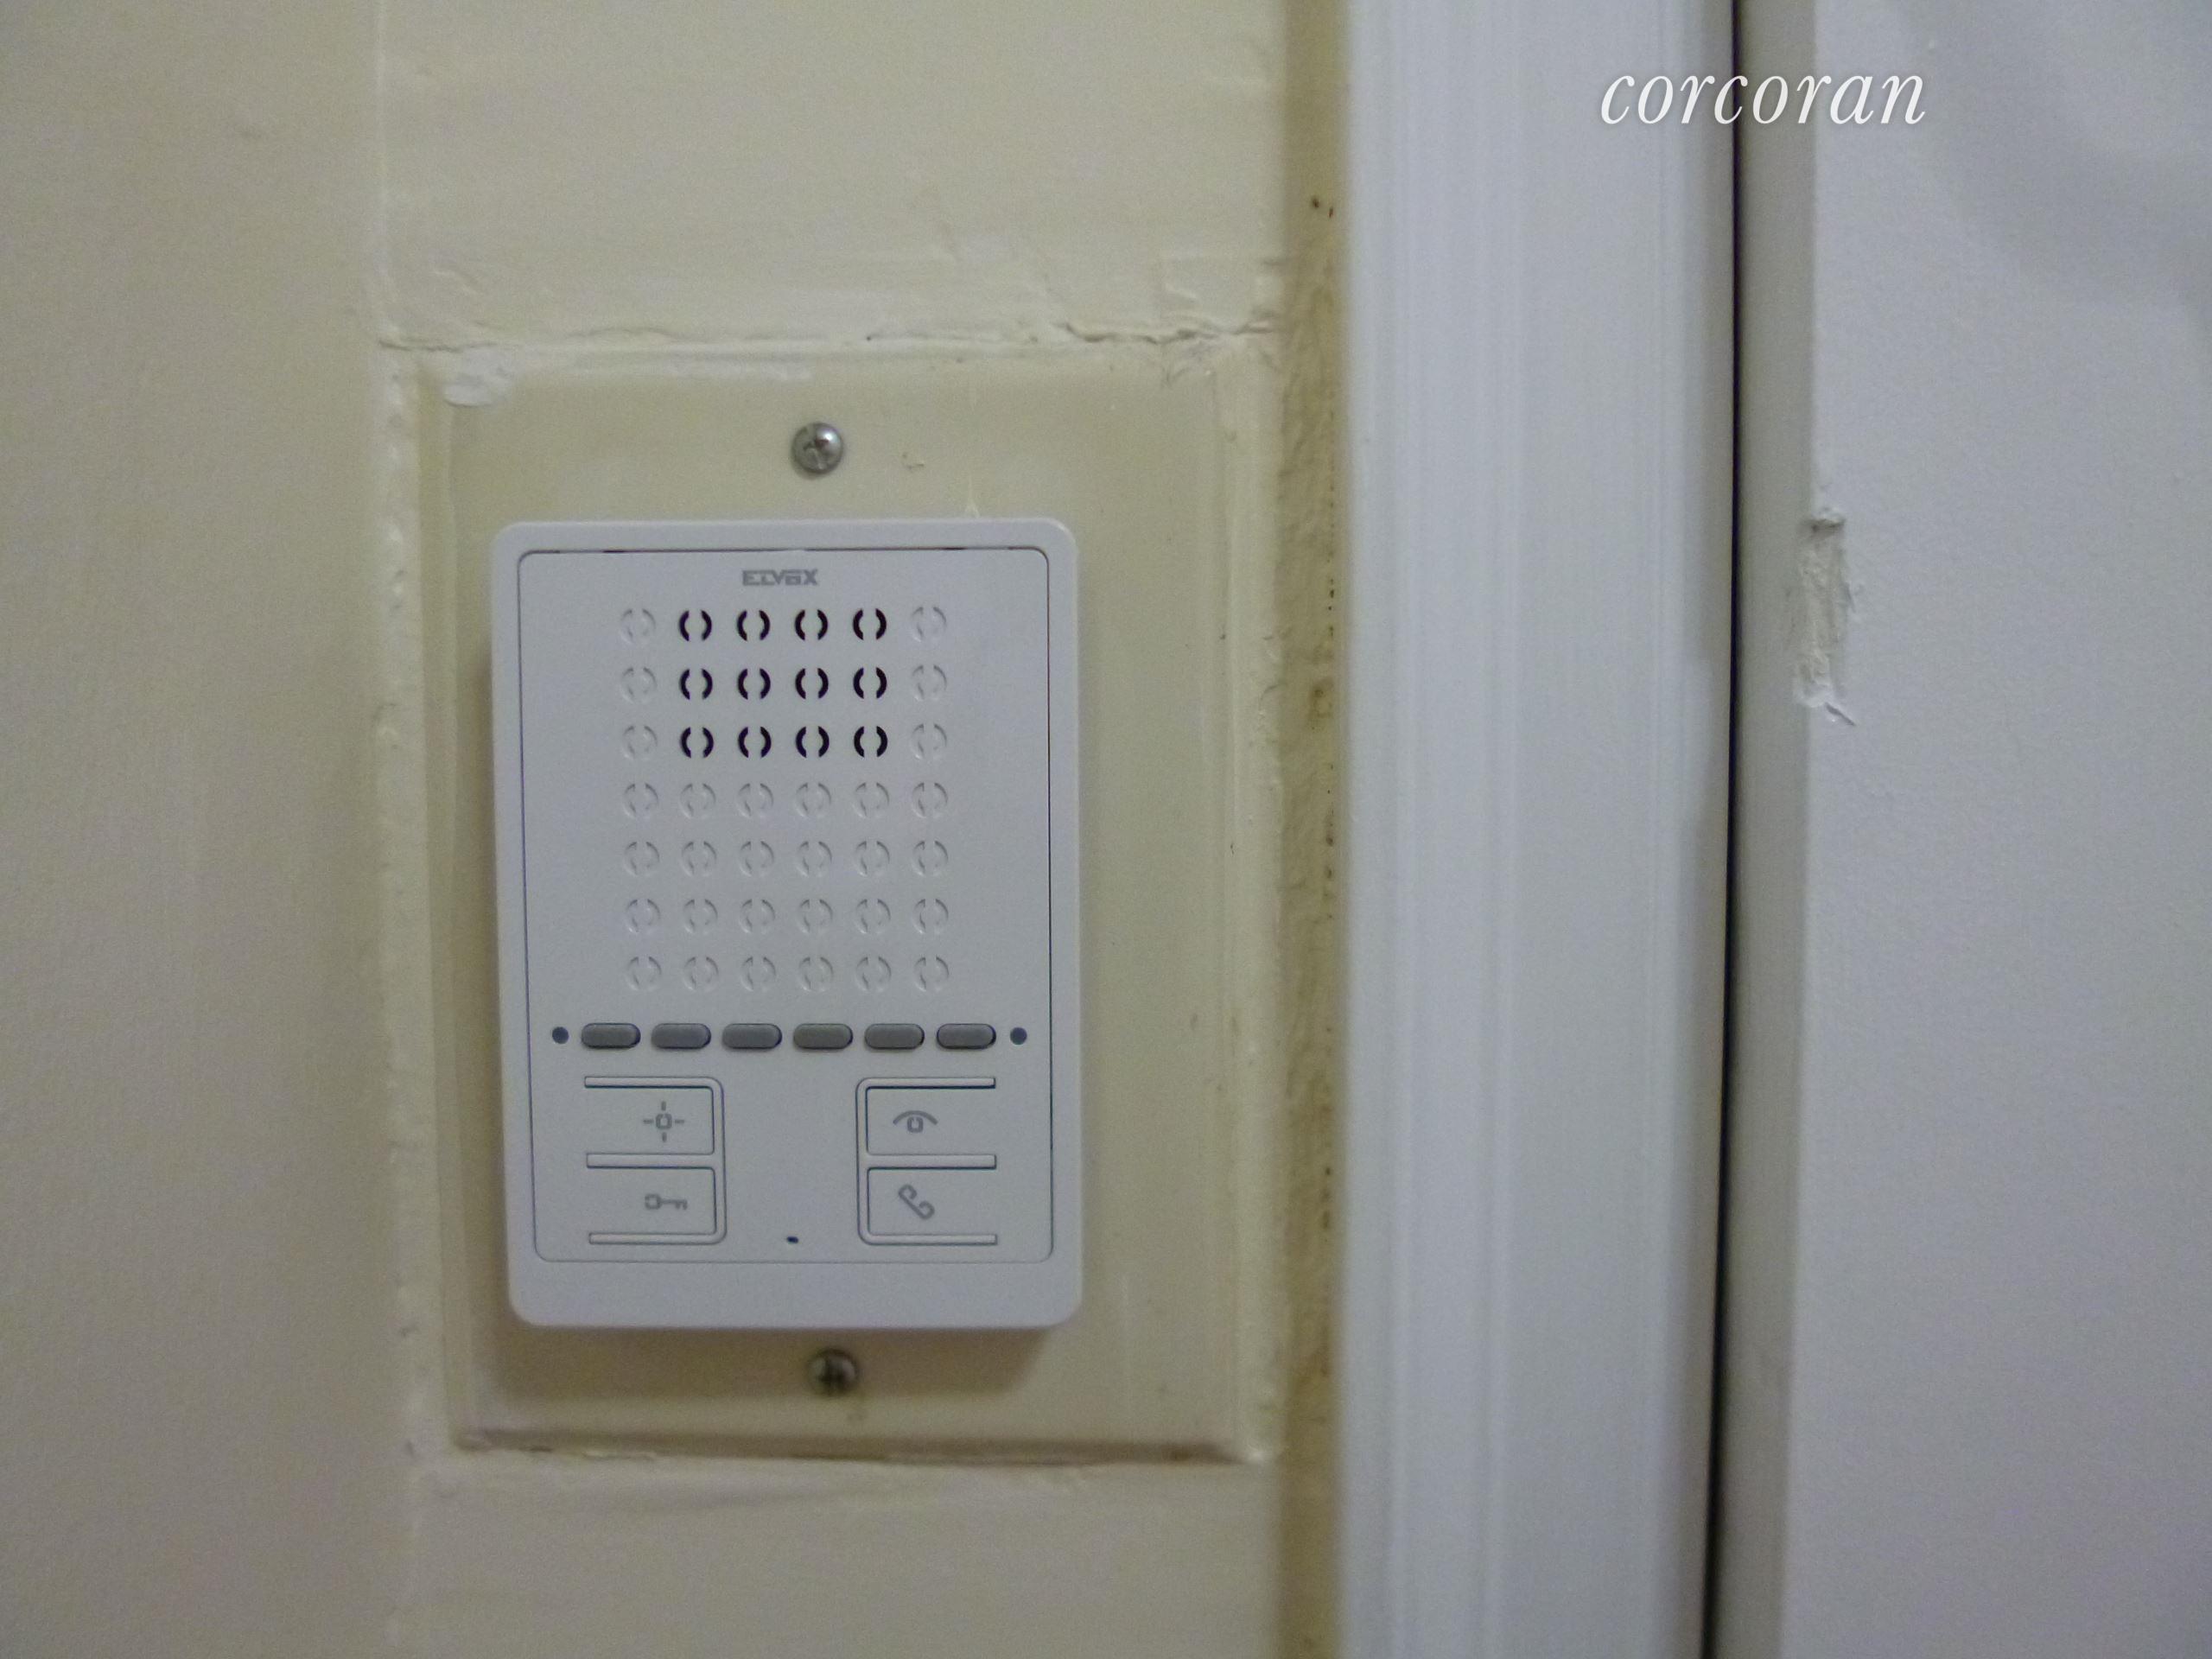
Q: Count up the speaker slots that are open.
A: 12